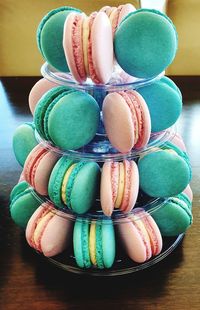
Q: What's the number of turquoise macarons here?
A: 10